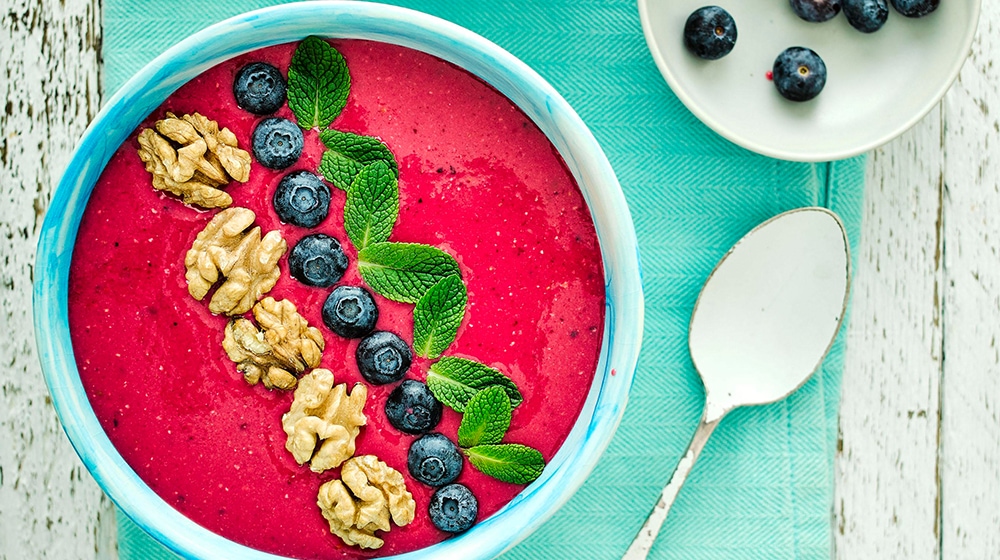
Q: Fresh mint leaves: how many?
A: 8